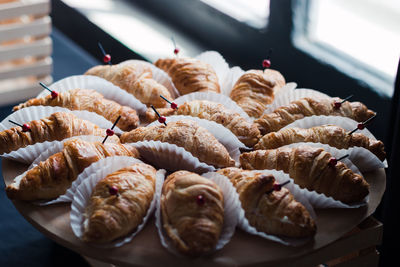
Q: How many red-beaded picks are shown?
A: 14